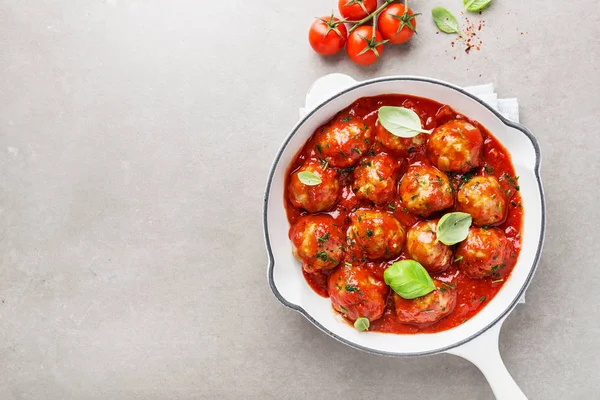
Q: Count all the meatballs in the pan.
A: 13